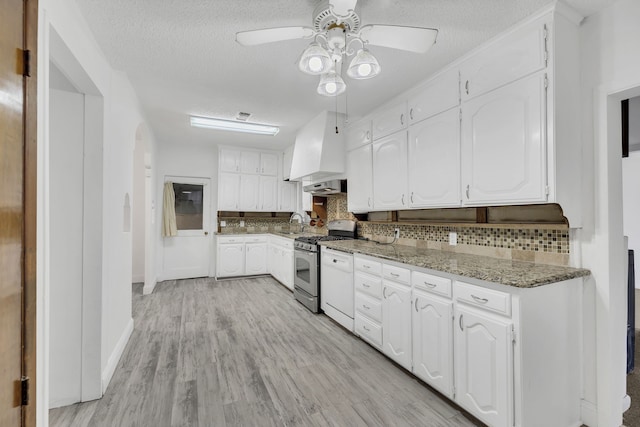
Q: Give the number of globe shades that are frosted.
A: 3